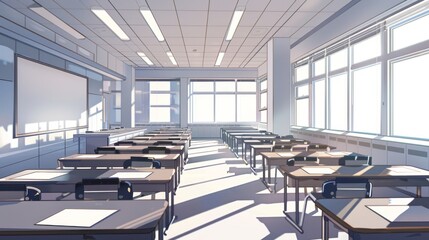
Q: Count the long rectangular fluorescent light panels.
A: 7